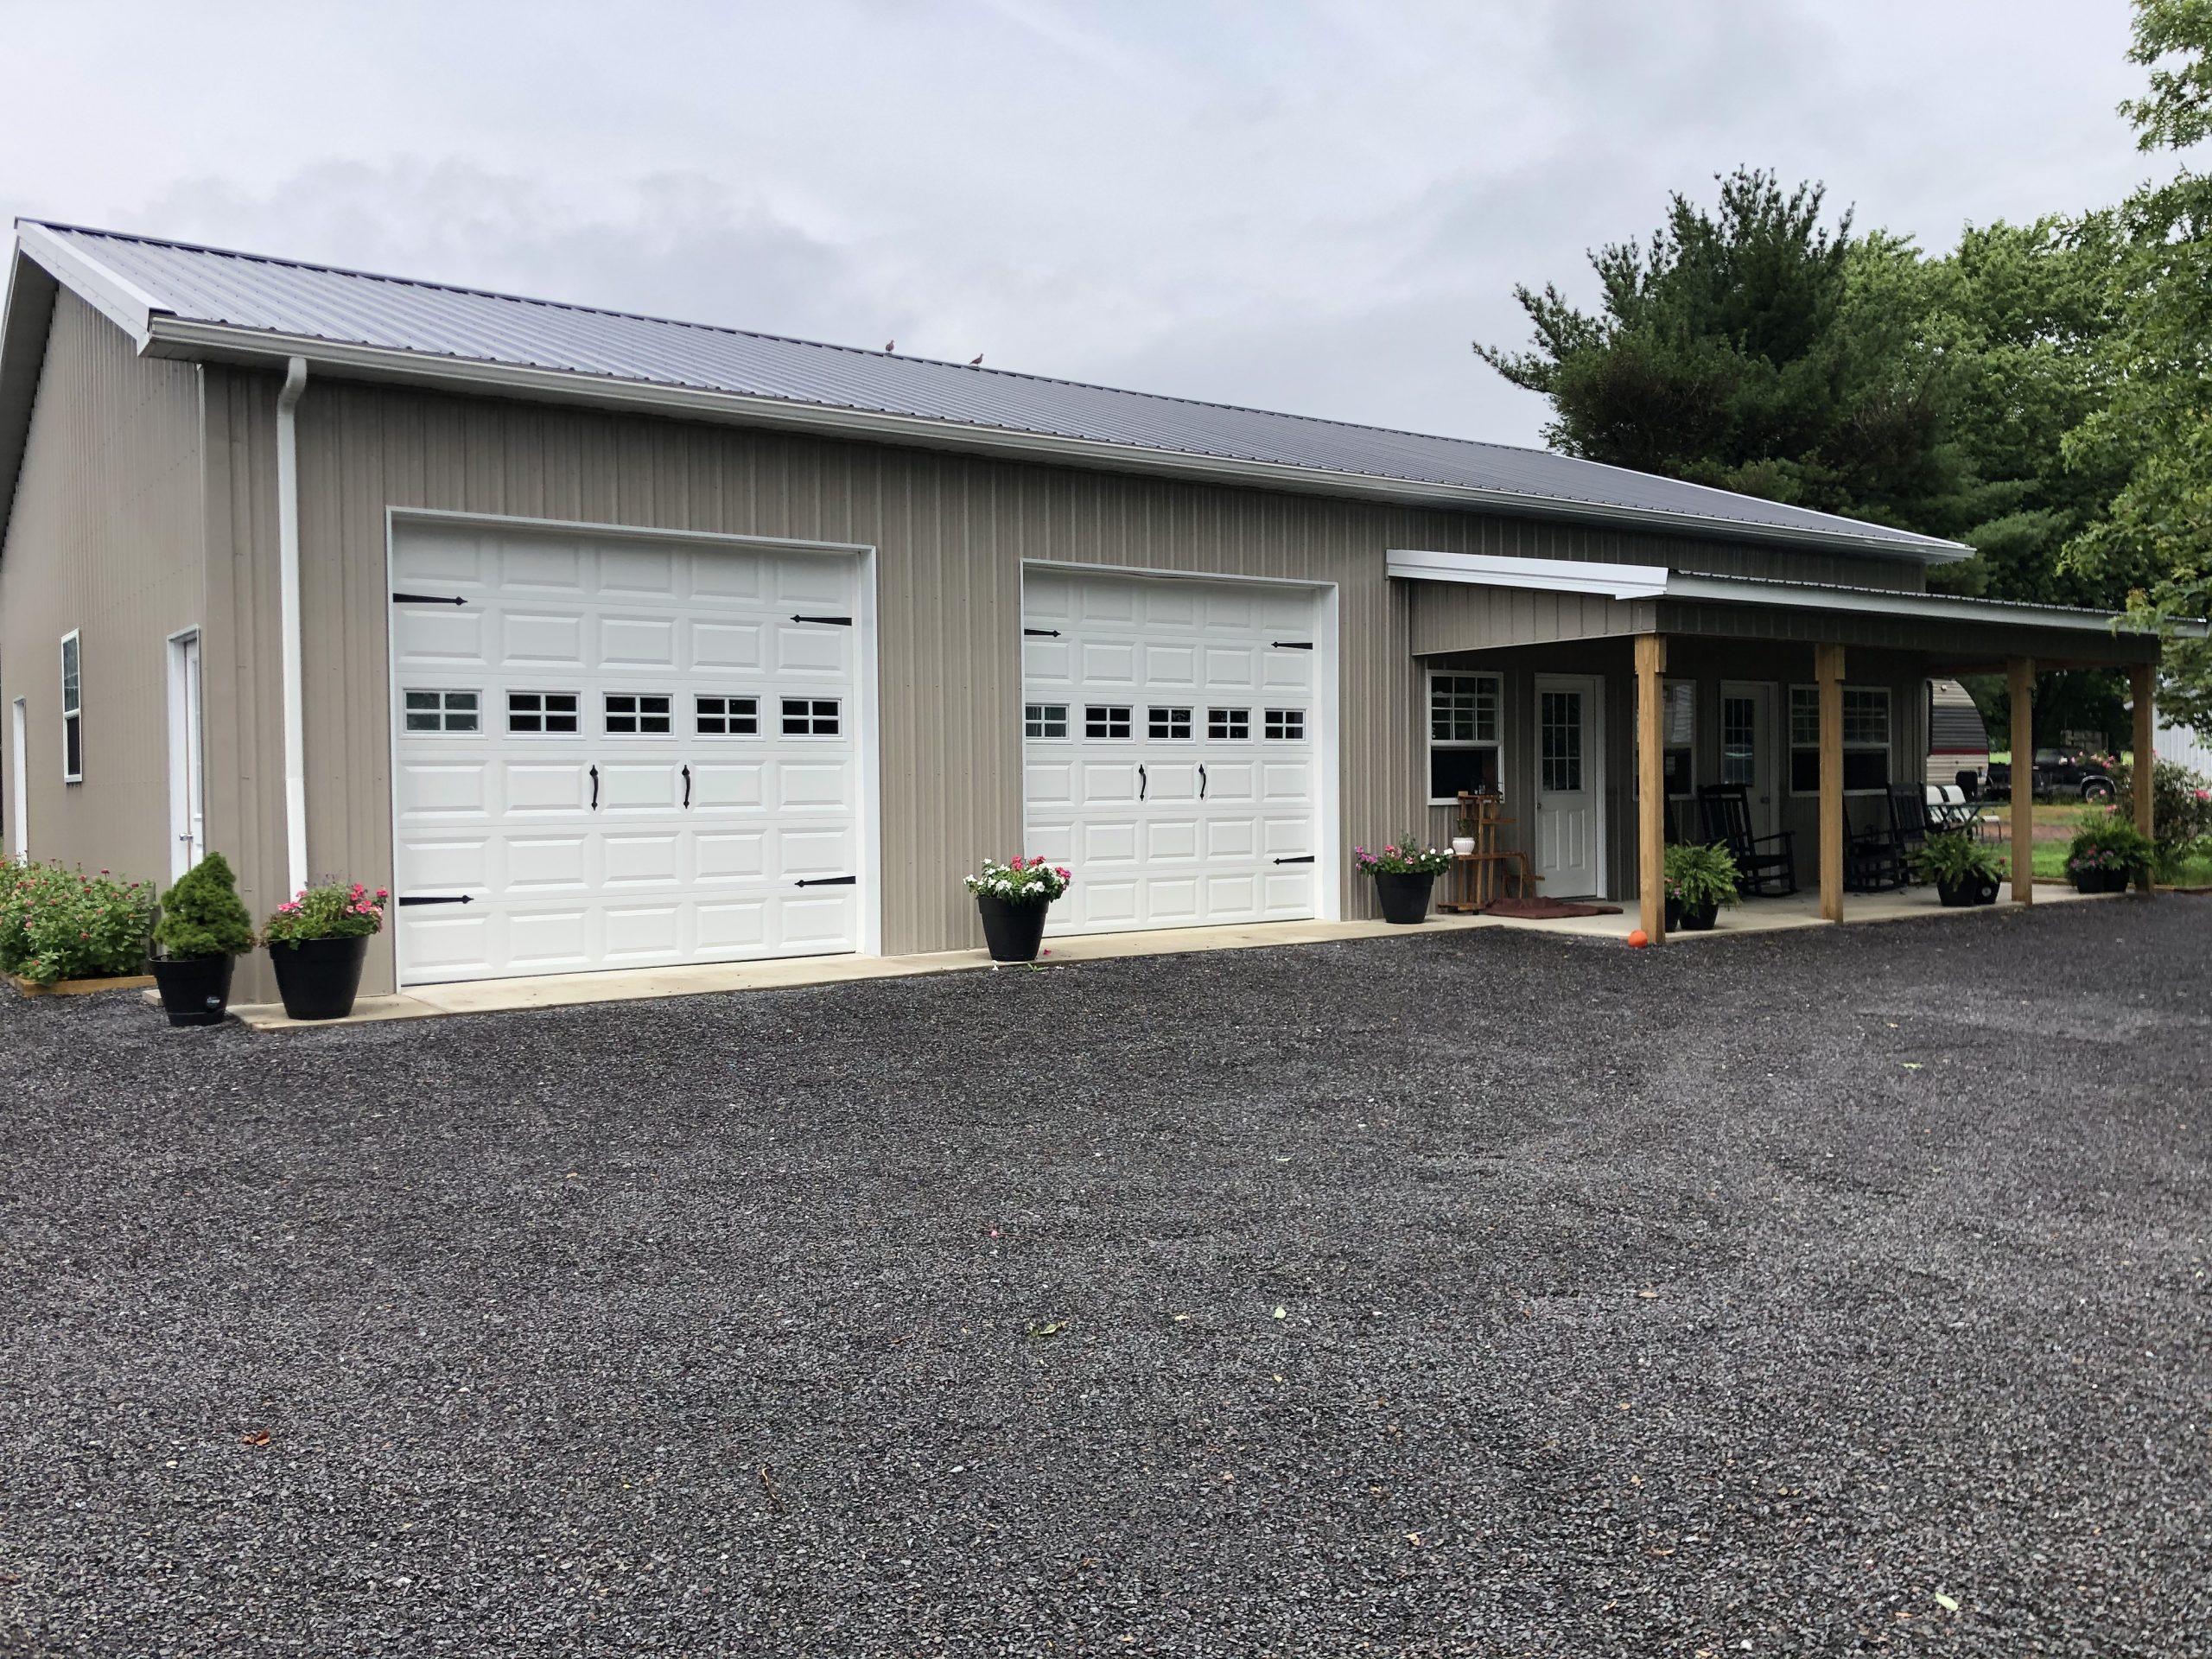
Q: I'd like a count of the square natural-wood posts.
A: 4